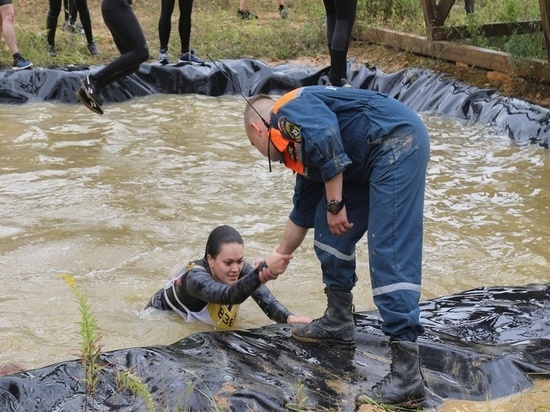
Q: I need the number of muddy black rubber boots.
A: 2